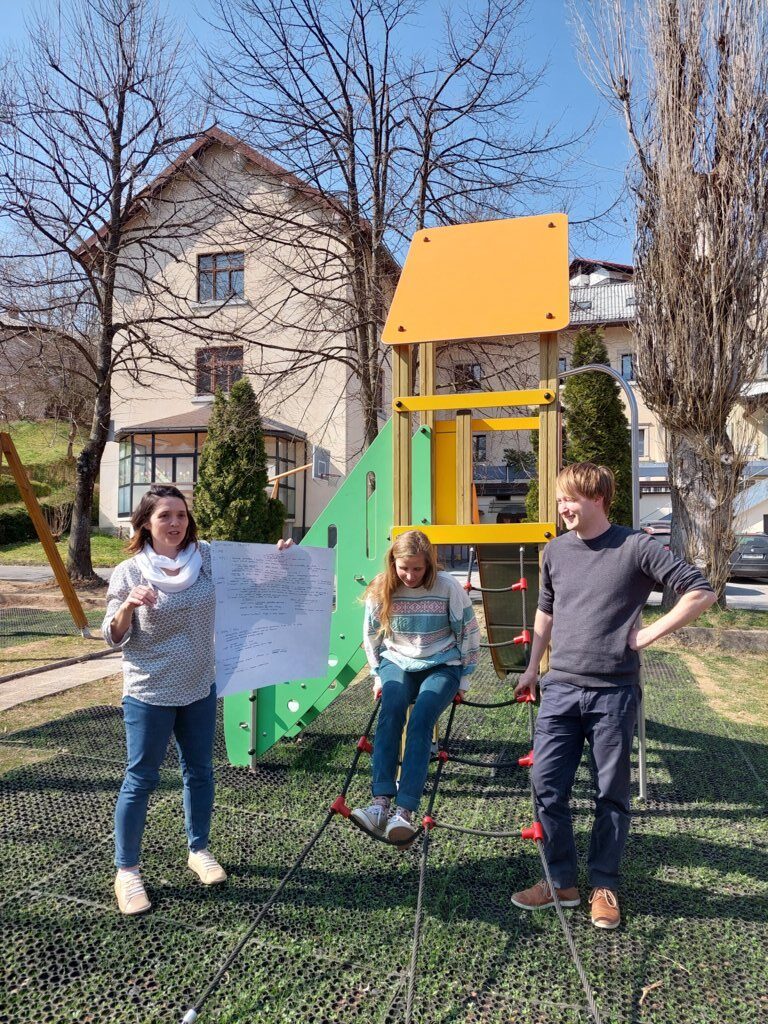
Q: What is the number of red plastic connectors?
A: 12